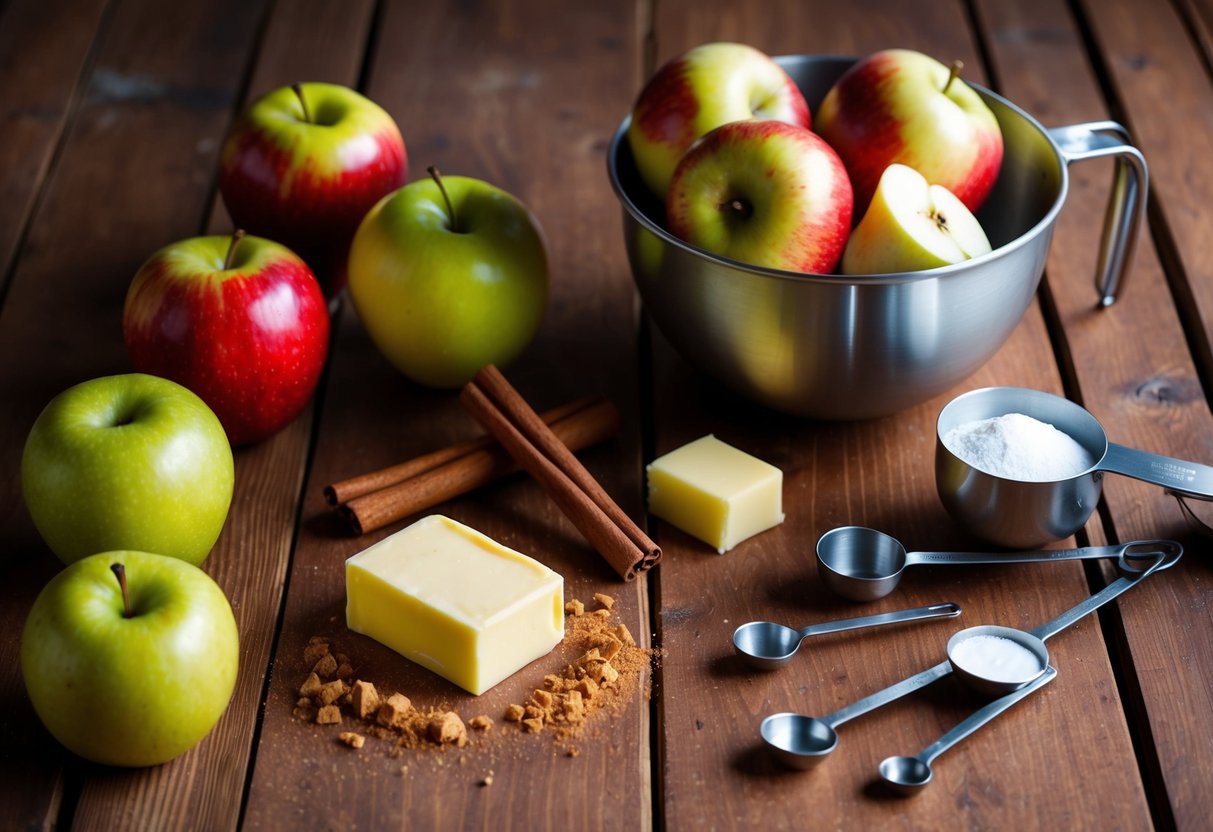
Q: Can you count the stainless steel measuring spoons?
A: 5